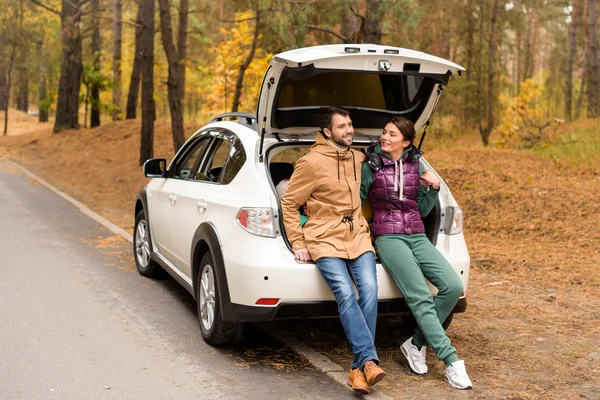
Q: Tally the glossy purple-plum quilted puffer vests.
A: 1